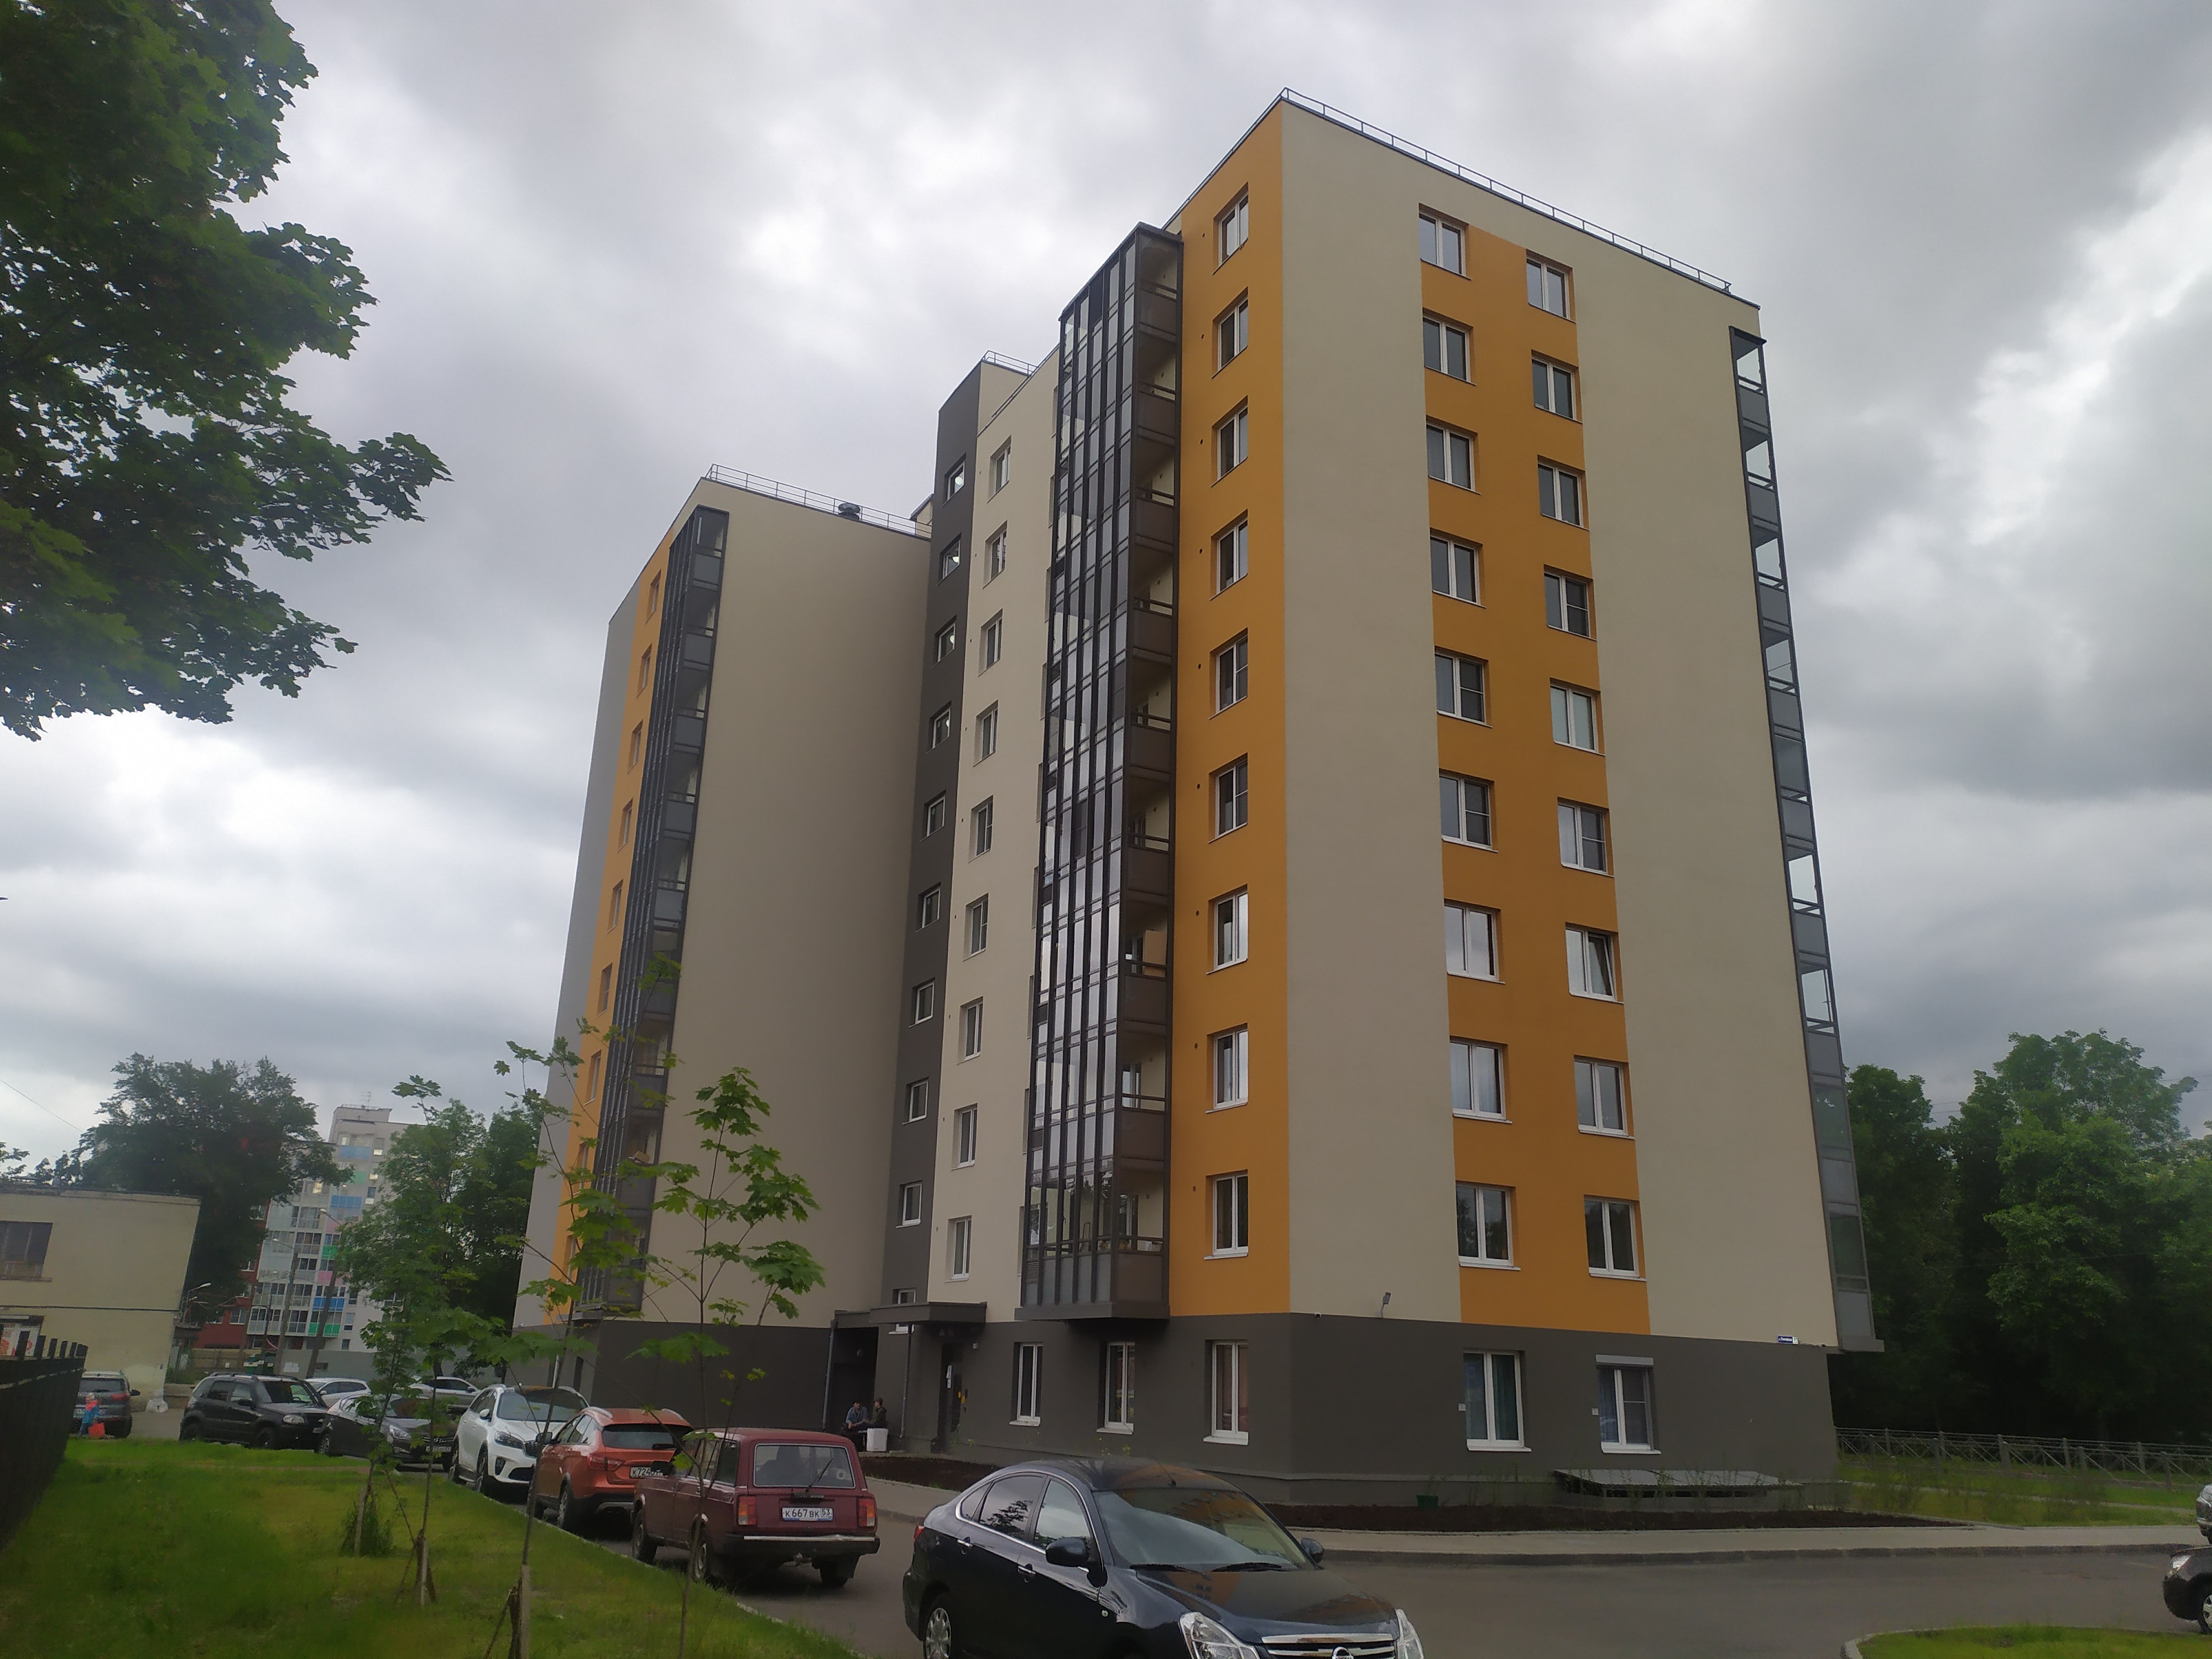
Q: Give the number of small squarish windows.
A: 10